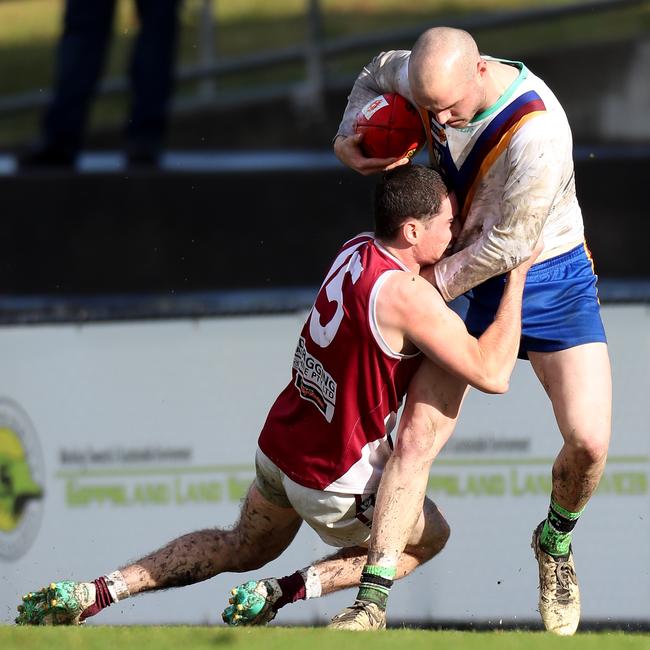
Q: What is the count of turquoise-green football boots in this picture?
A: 2